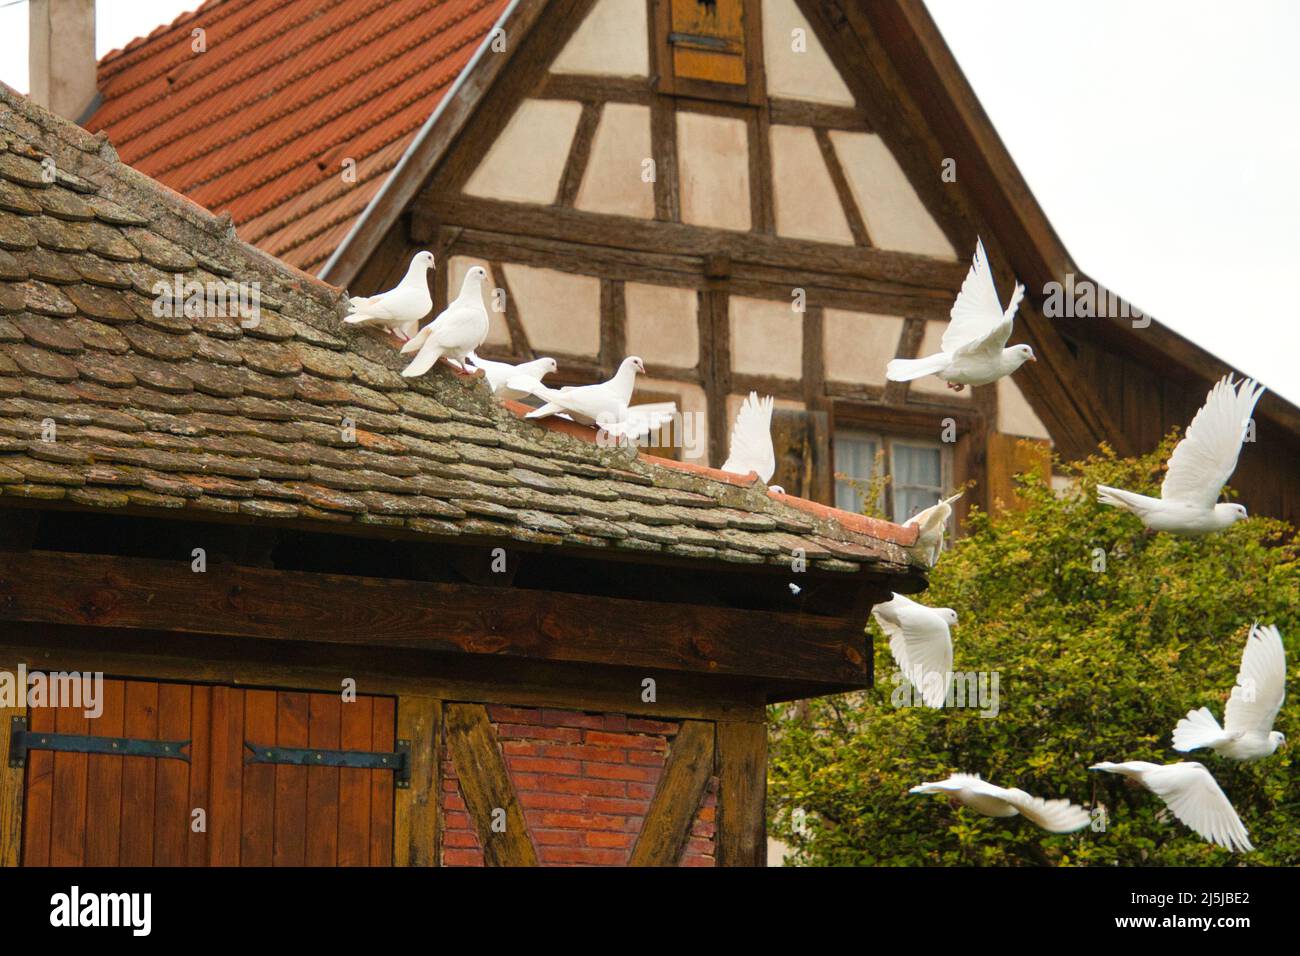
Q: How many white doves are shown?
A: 13